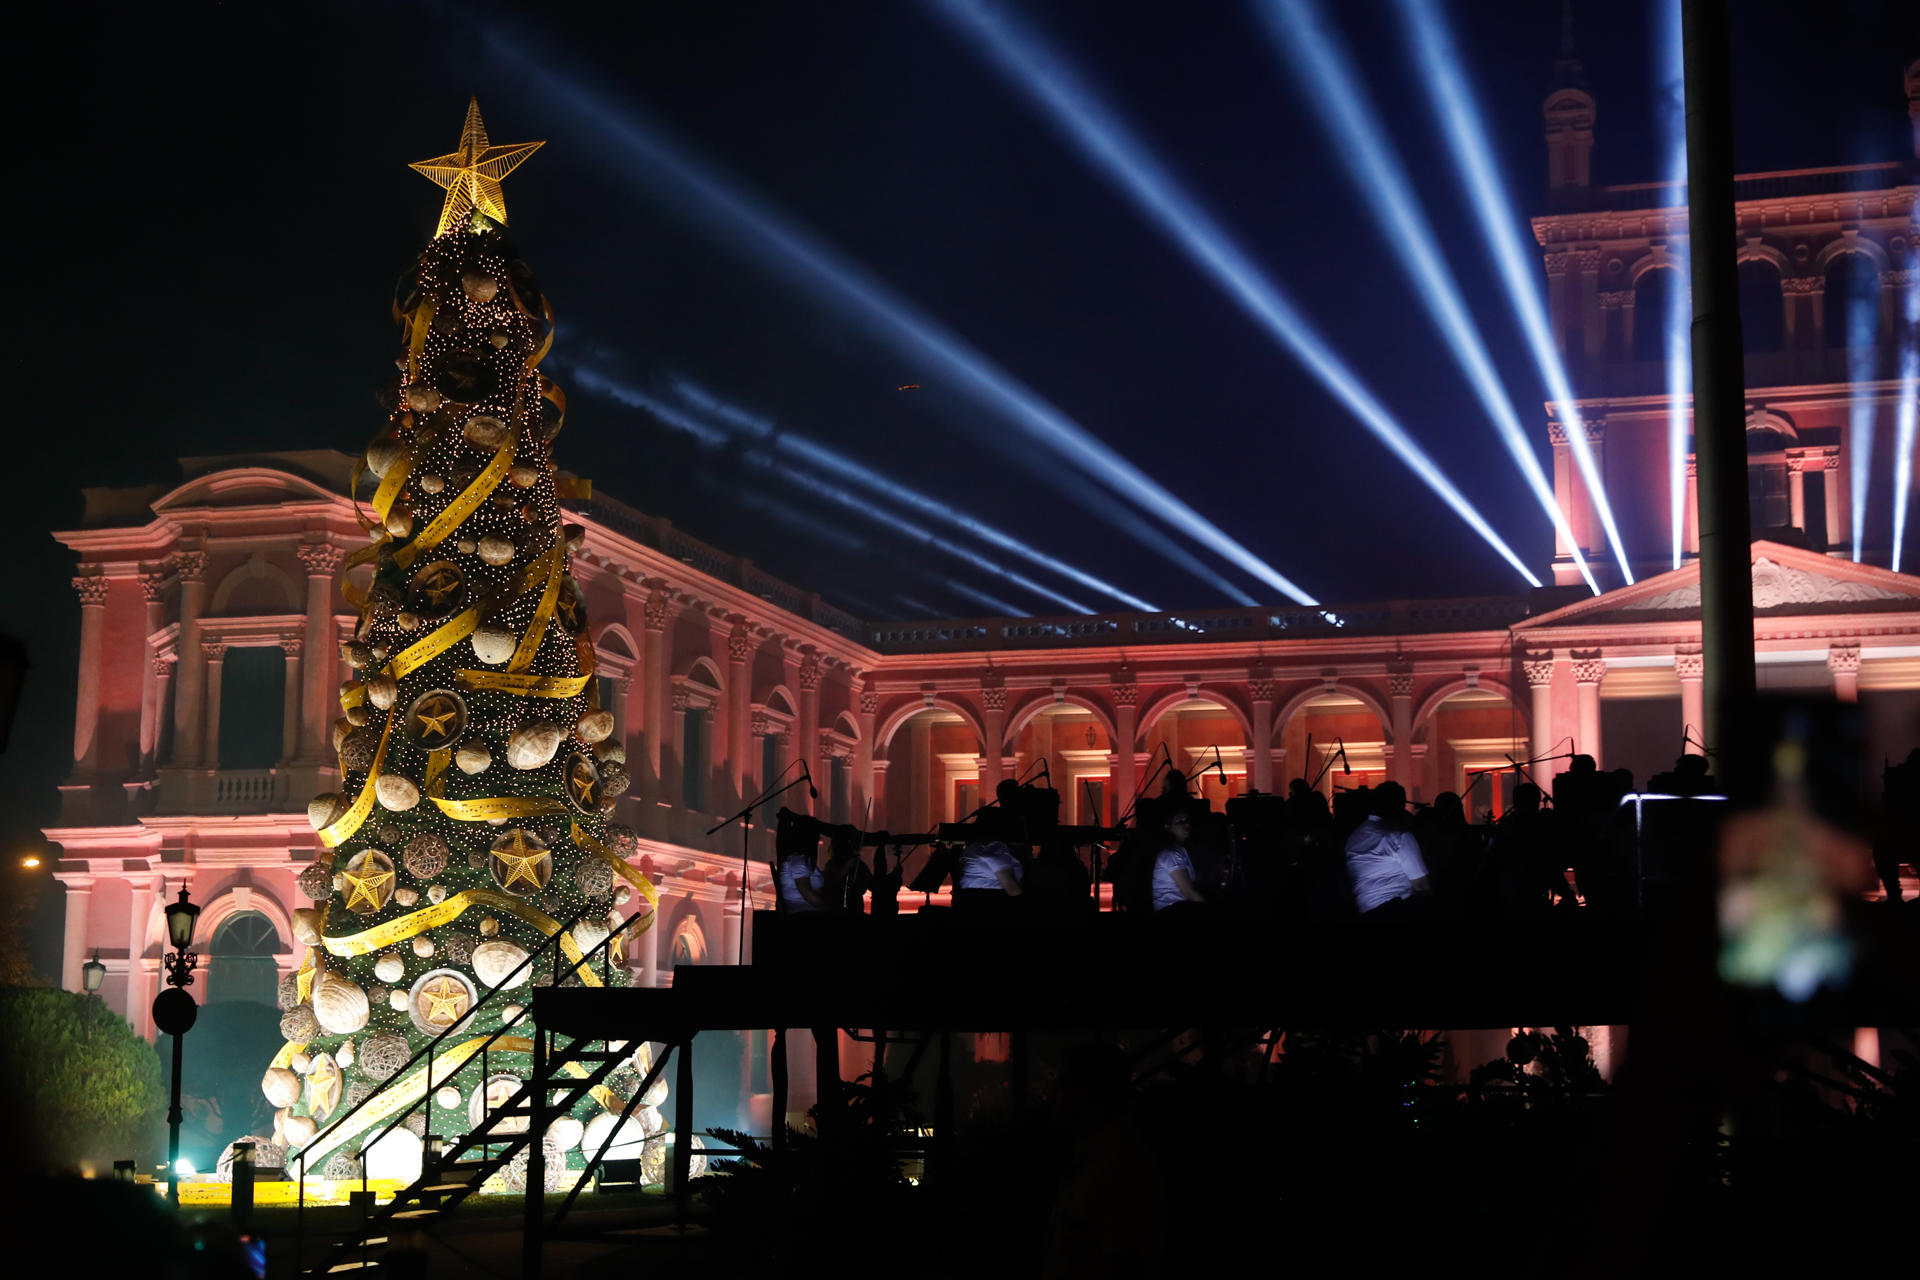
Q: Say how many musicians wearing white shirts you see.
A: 4